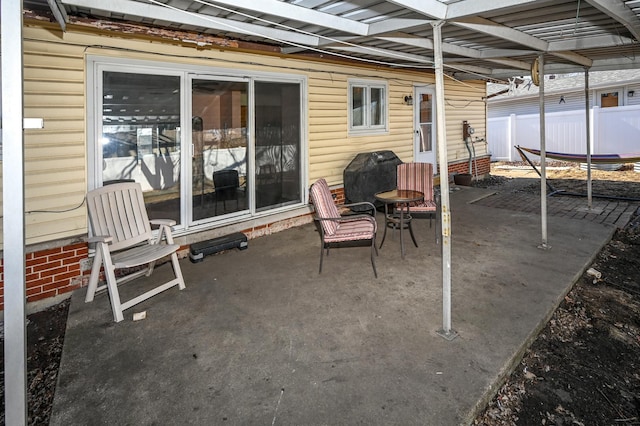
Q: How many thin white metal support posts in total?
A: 4